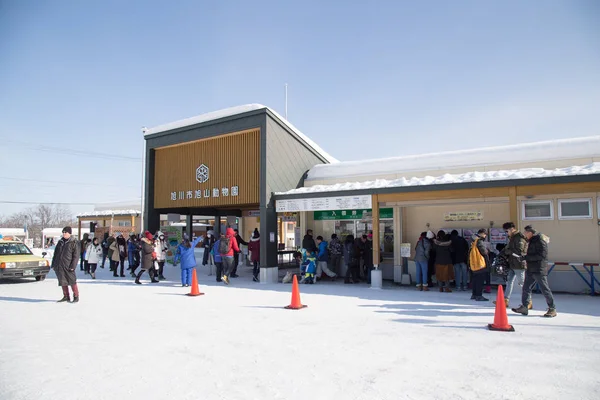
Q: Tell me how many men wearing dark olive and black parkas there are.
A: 2